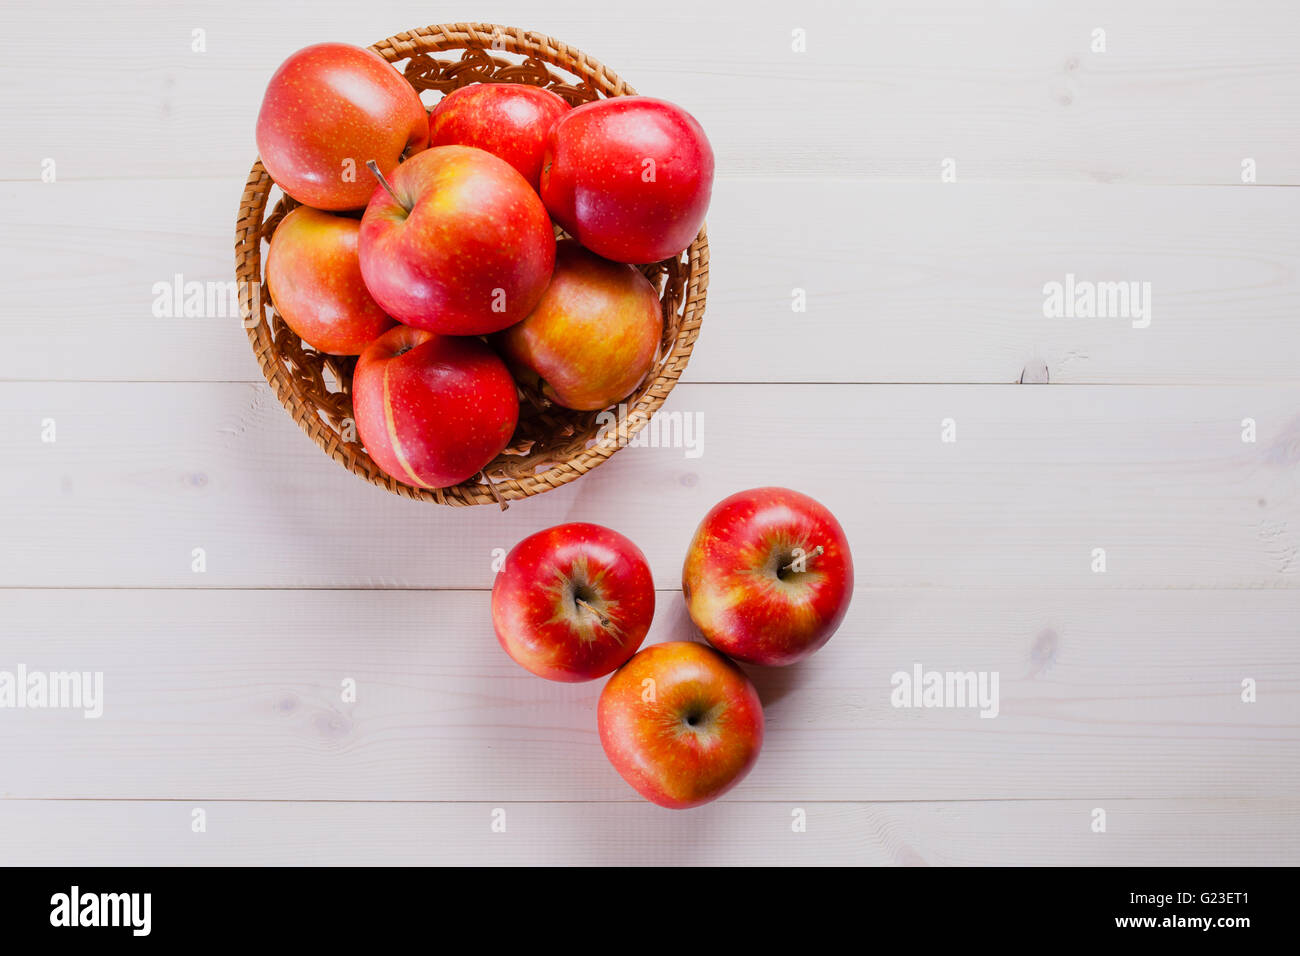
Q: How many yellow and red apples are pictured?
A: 10